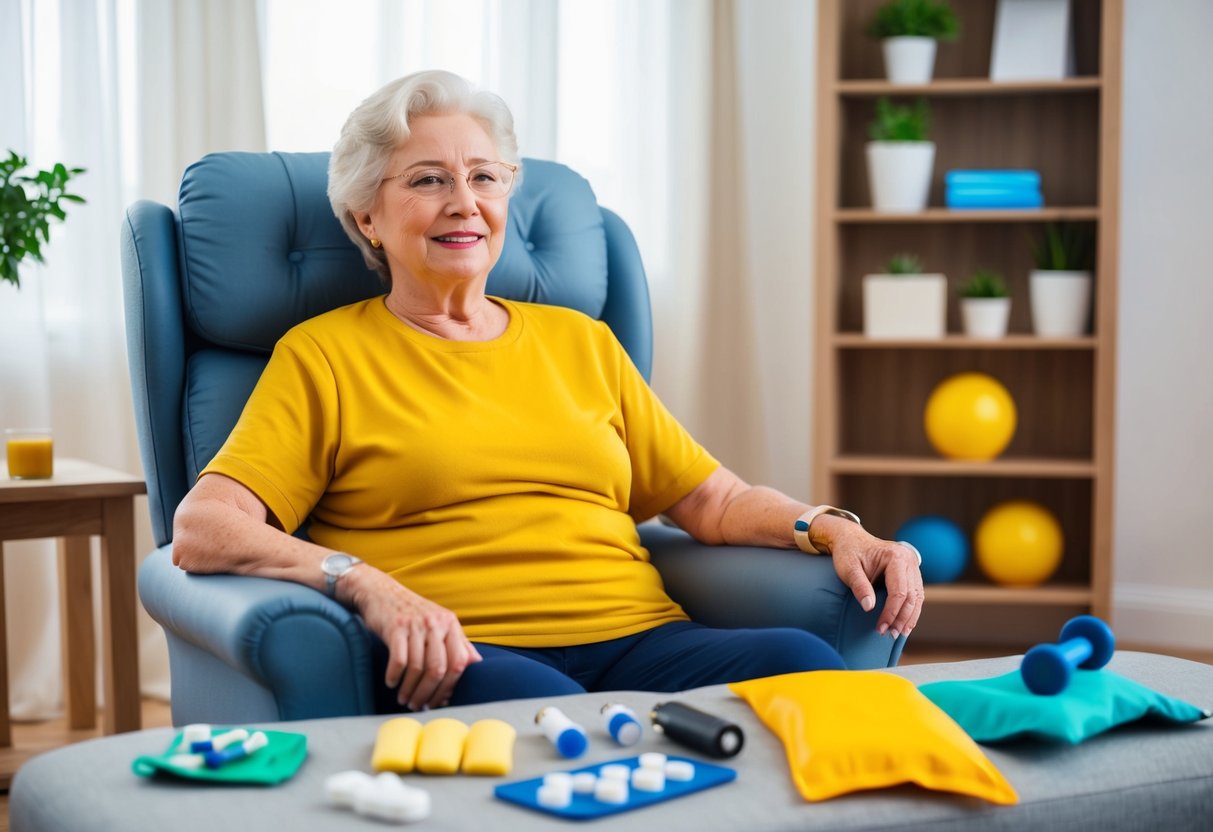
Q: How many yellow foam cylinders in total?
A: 3